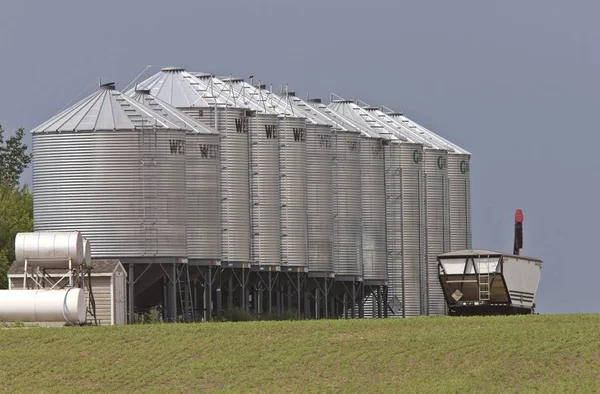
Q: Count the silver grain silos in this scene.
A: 11